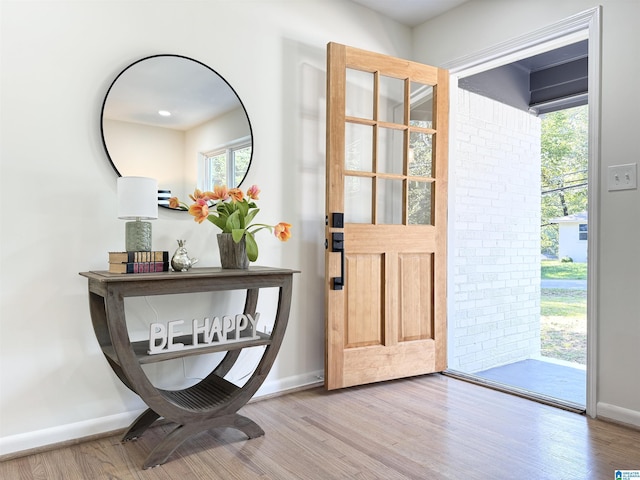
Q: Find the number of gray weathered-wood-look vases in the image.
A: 1